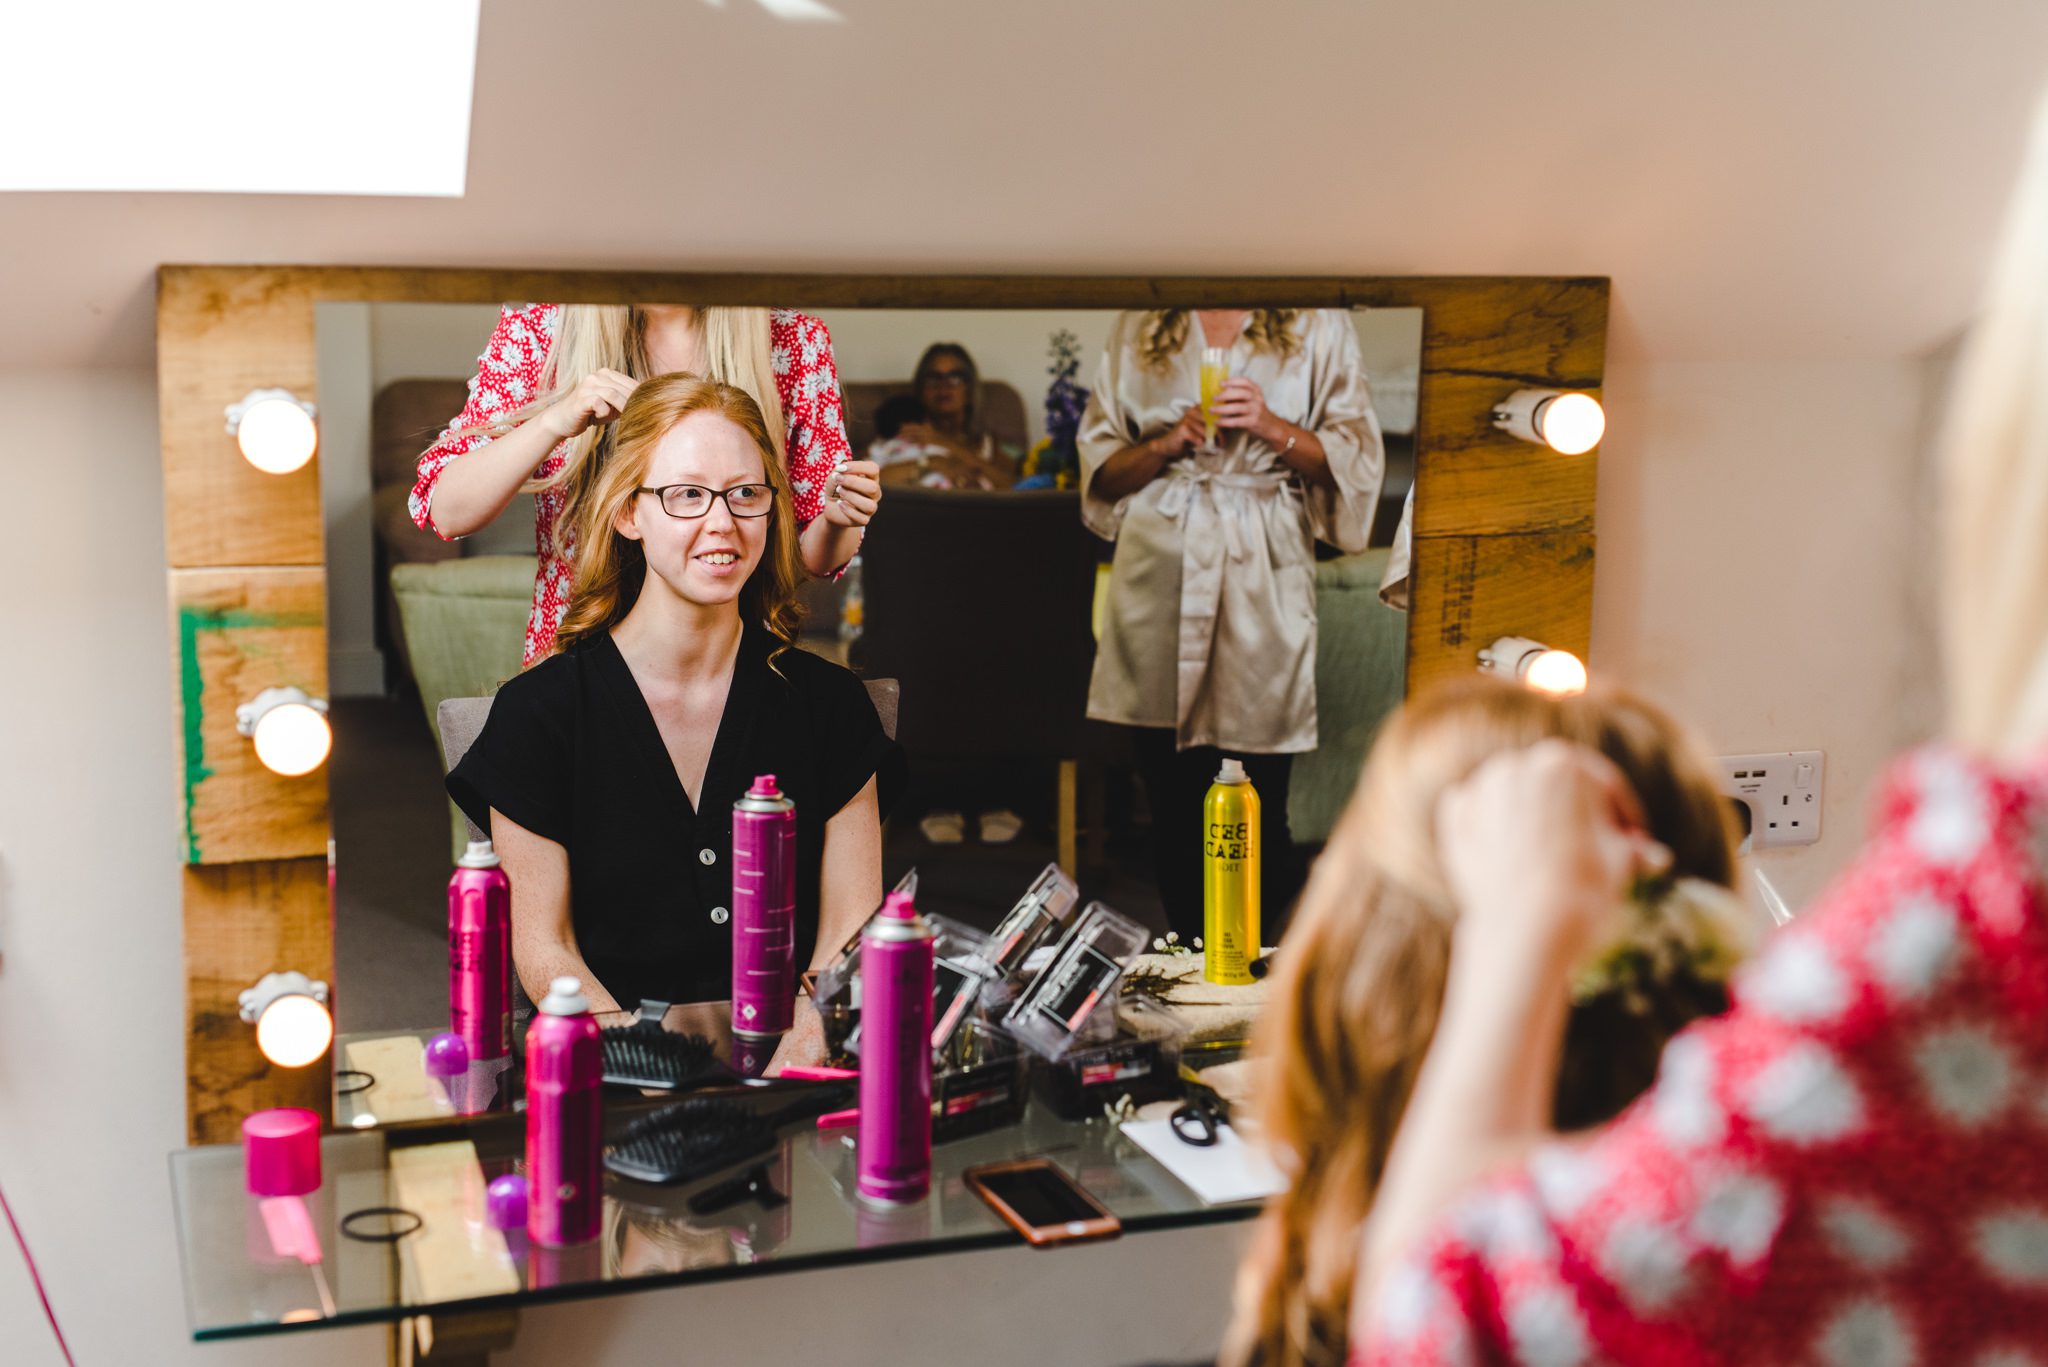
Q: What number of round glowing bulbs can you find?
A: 5